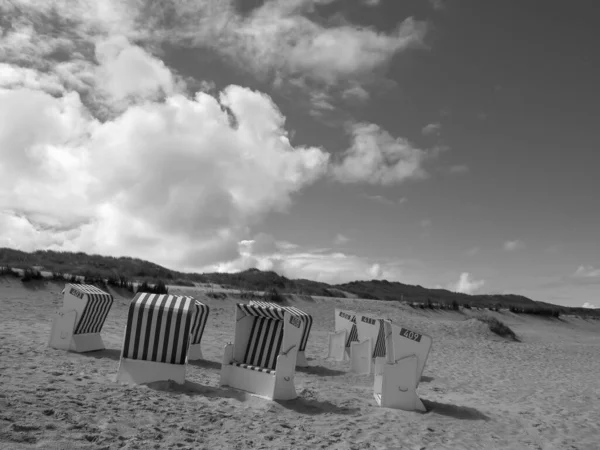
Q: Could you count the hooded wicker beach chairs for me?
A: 8